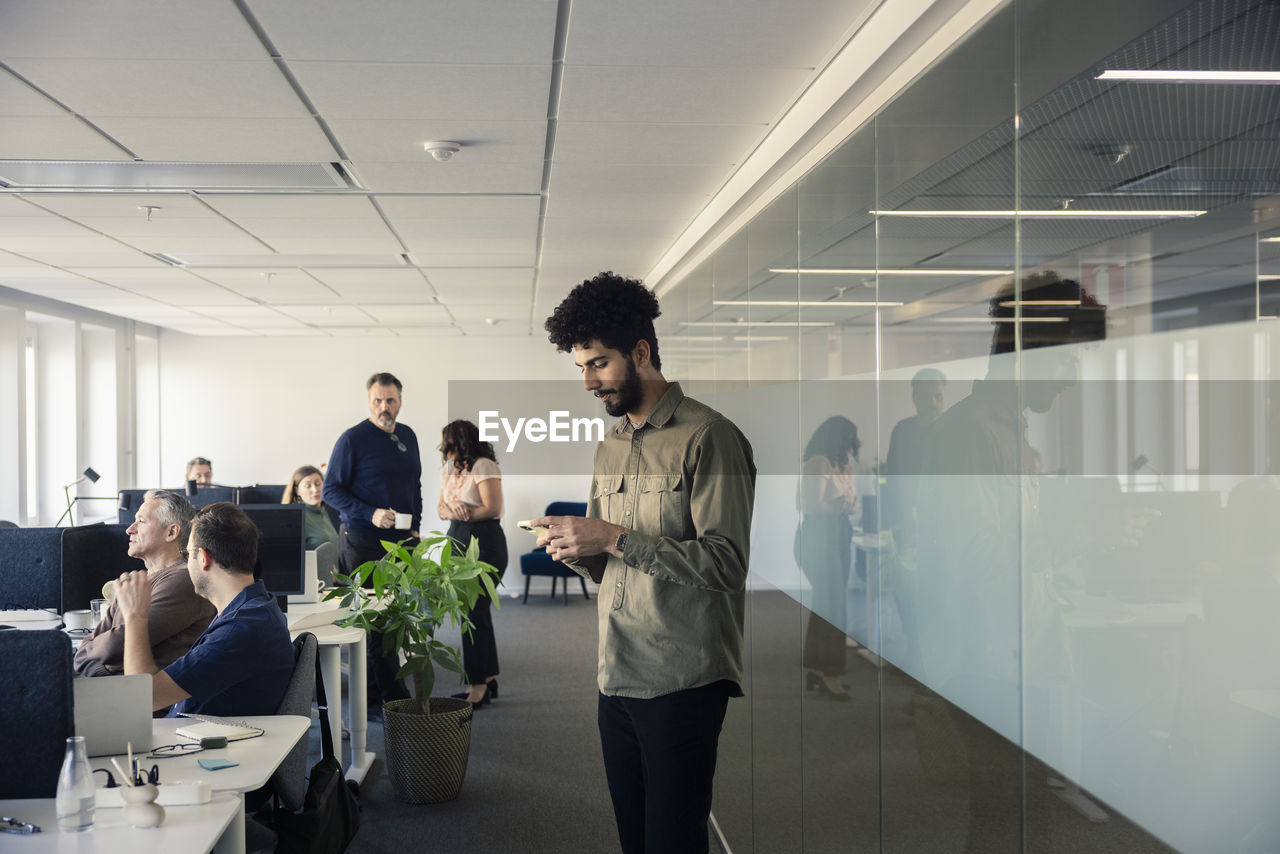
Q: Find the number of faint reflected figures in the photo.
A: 3